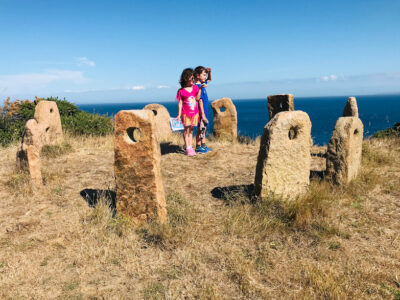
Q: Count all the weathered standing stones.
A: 9